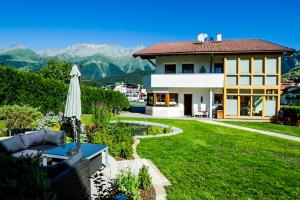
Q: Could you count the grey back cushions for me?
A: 3